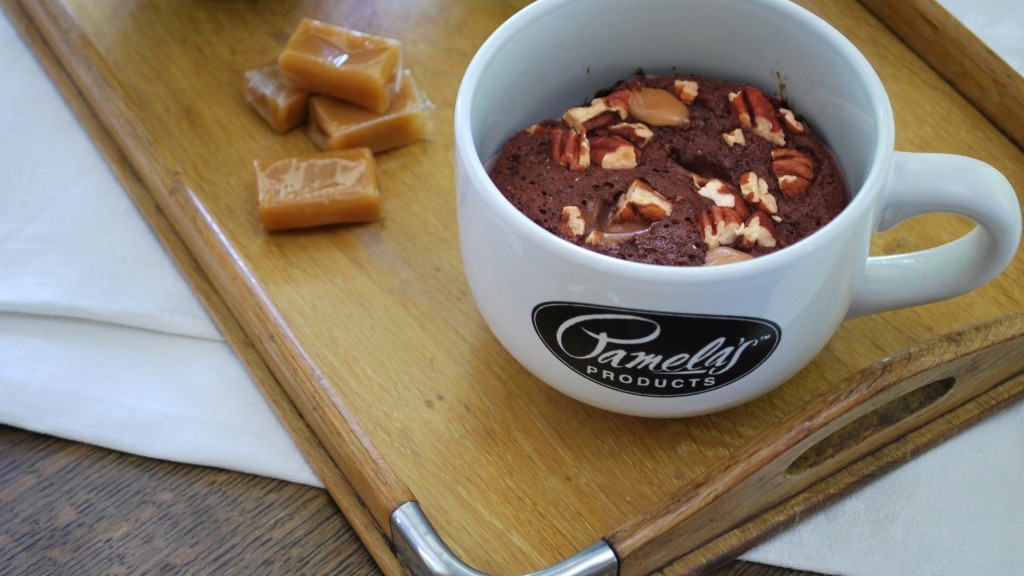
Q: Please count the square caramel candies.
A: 4